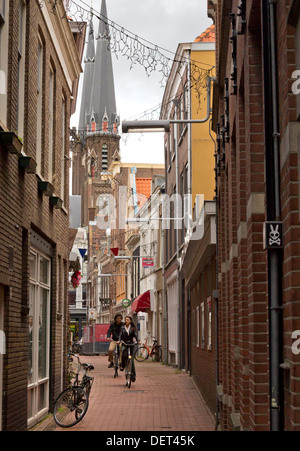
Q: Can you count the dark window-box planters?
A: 4